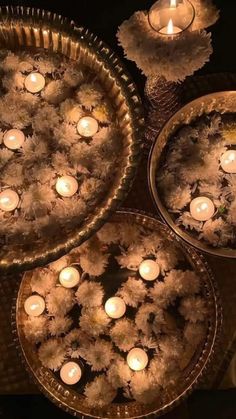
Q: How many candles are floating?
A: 13